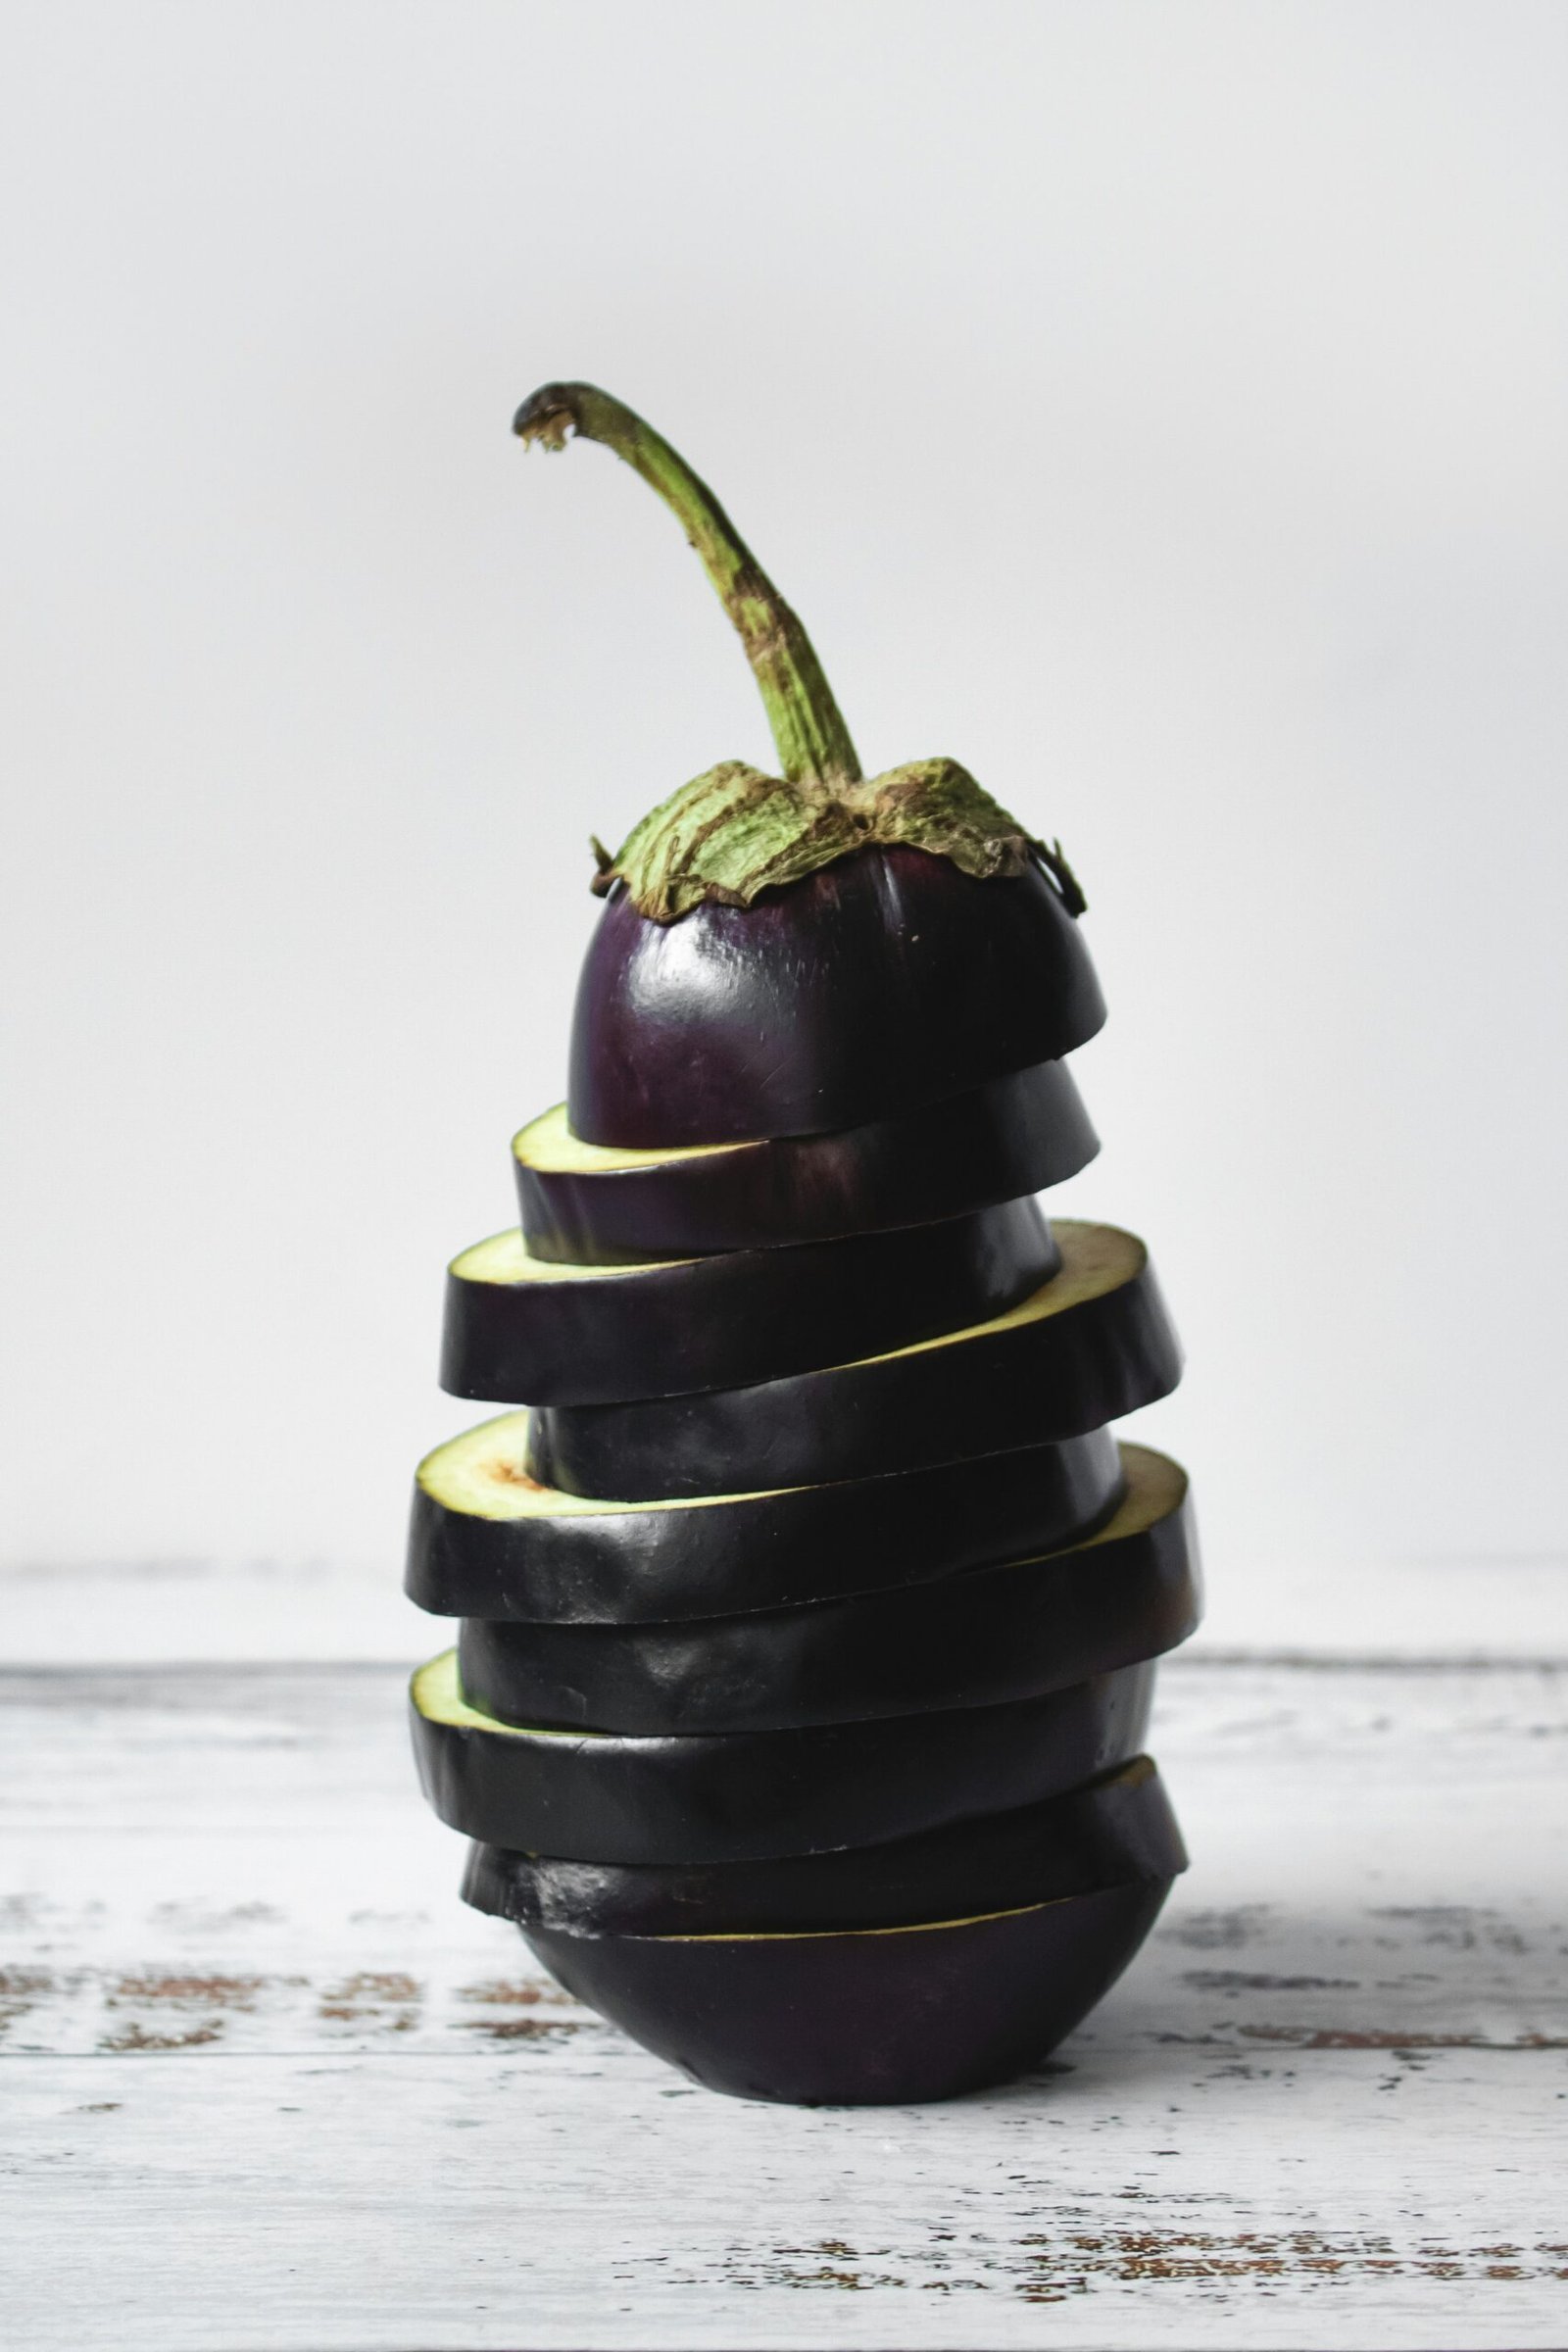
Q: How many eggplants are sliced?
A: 1